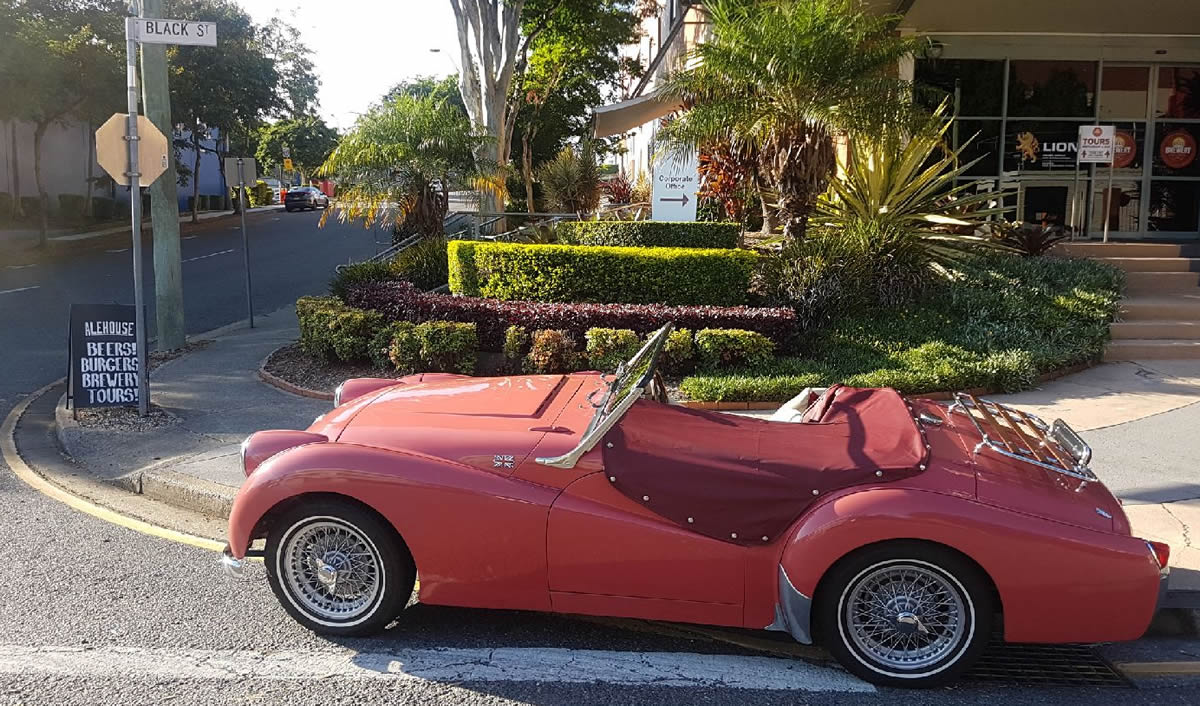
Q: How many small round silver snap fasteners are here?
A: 15